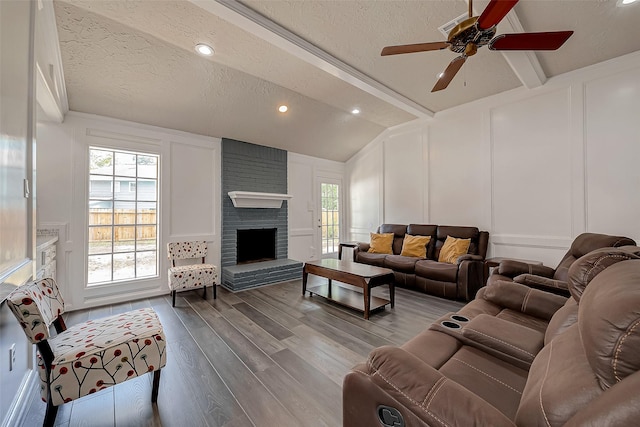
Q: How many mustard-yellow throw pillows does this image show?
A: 3